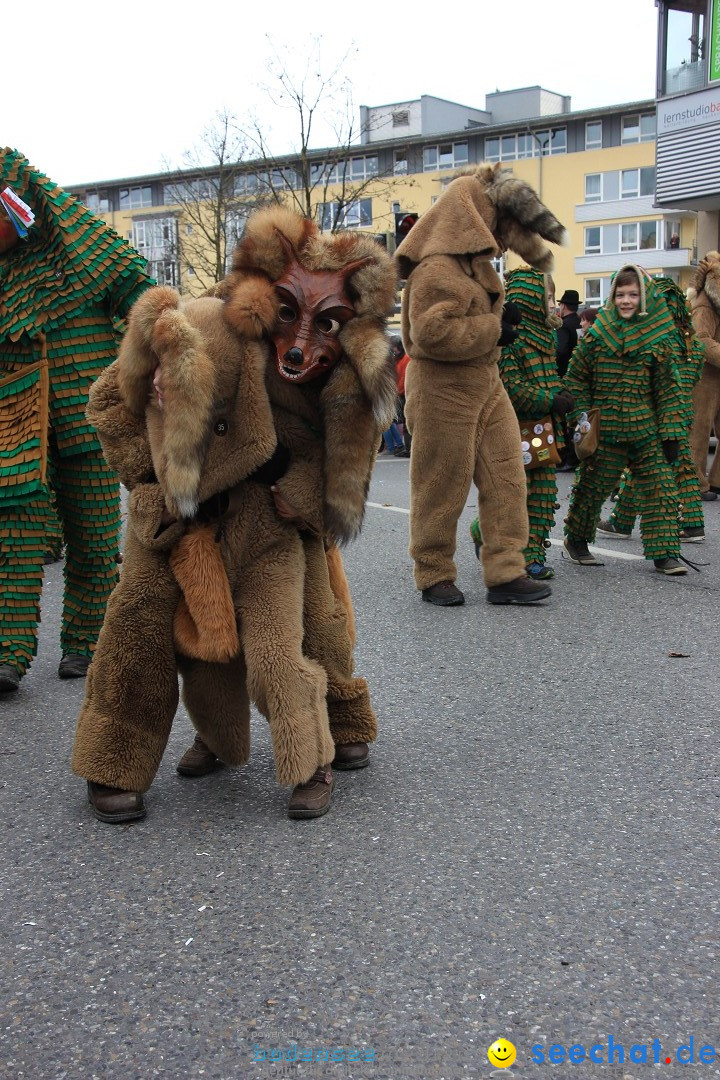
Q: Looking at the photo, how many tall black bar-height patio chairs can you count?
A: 0